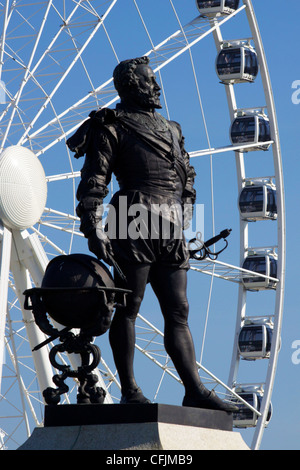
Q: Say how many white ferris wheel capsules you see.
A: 7